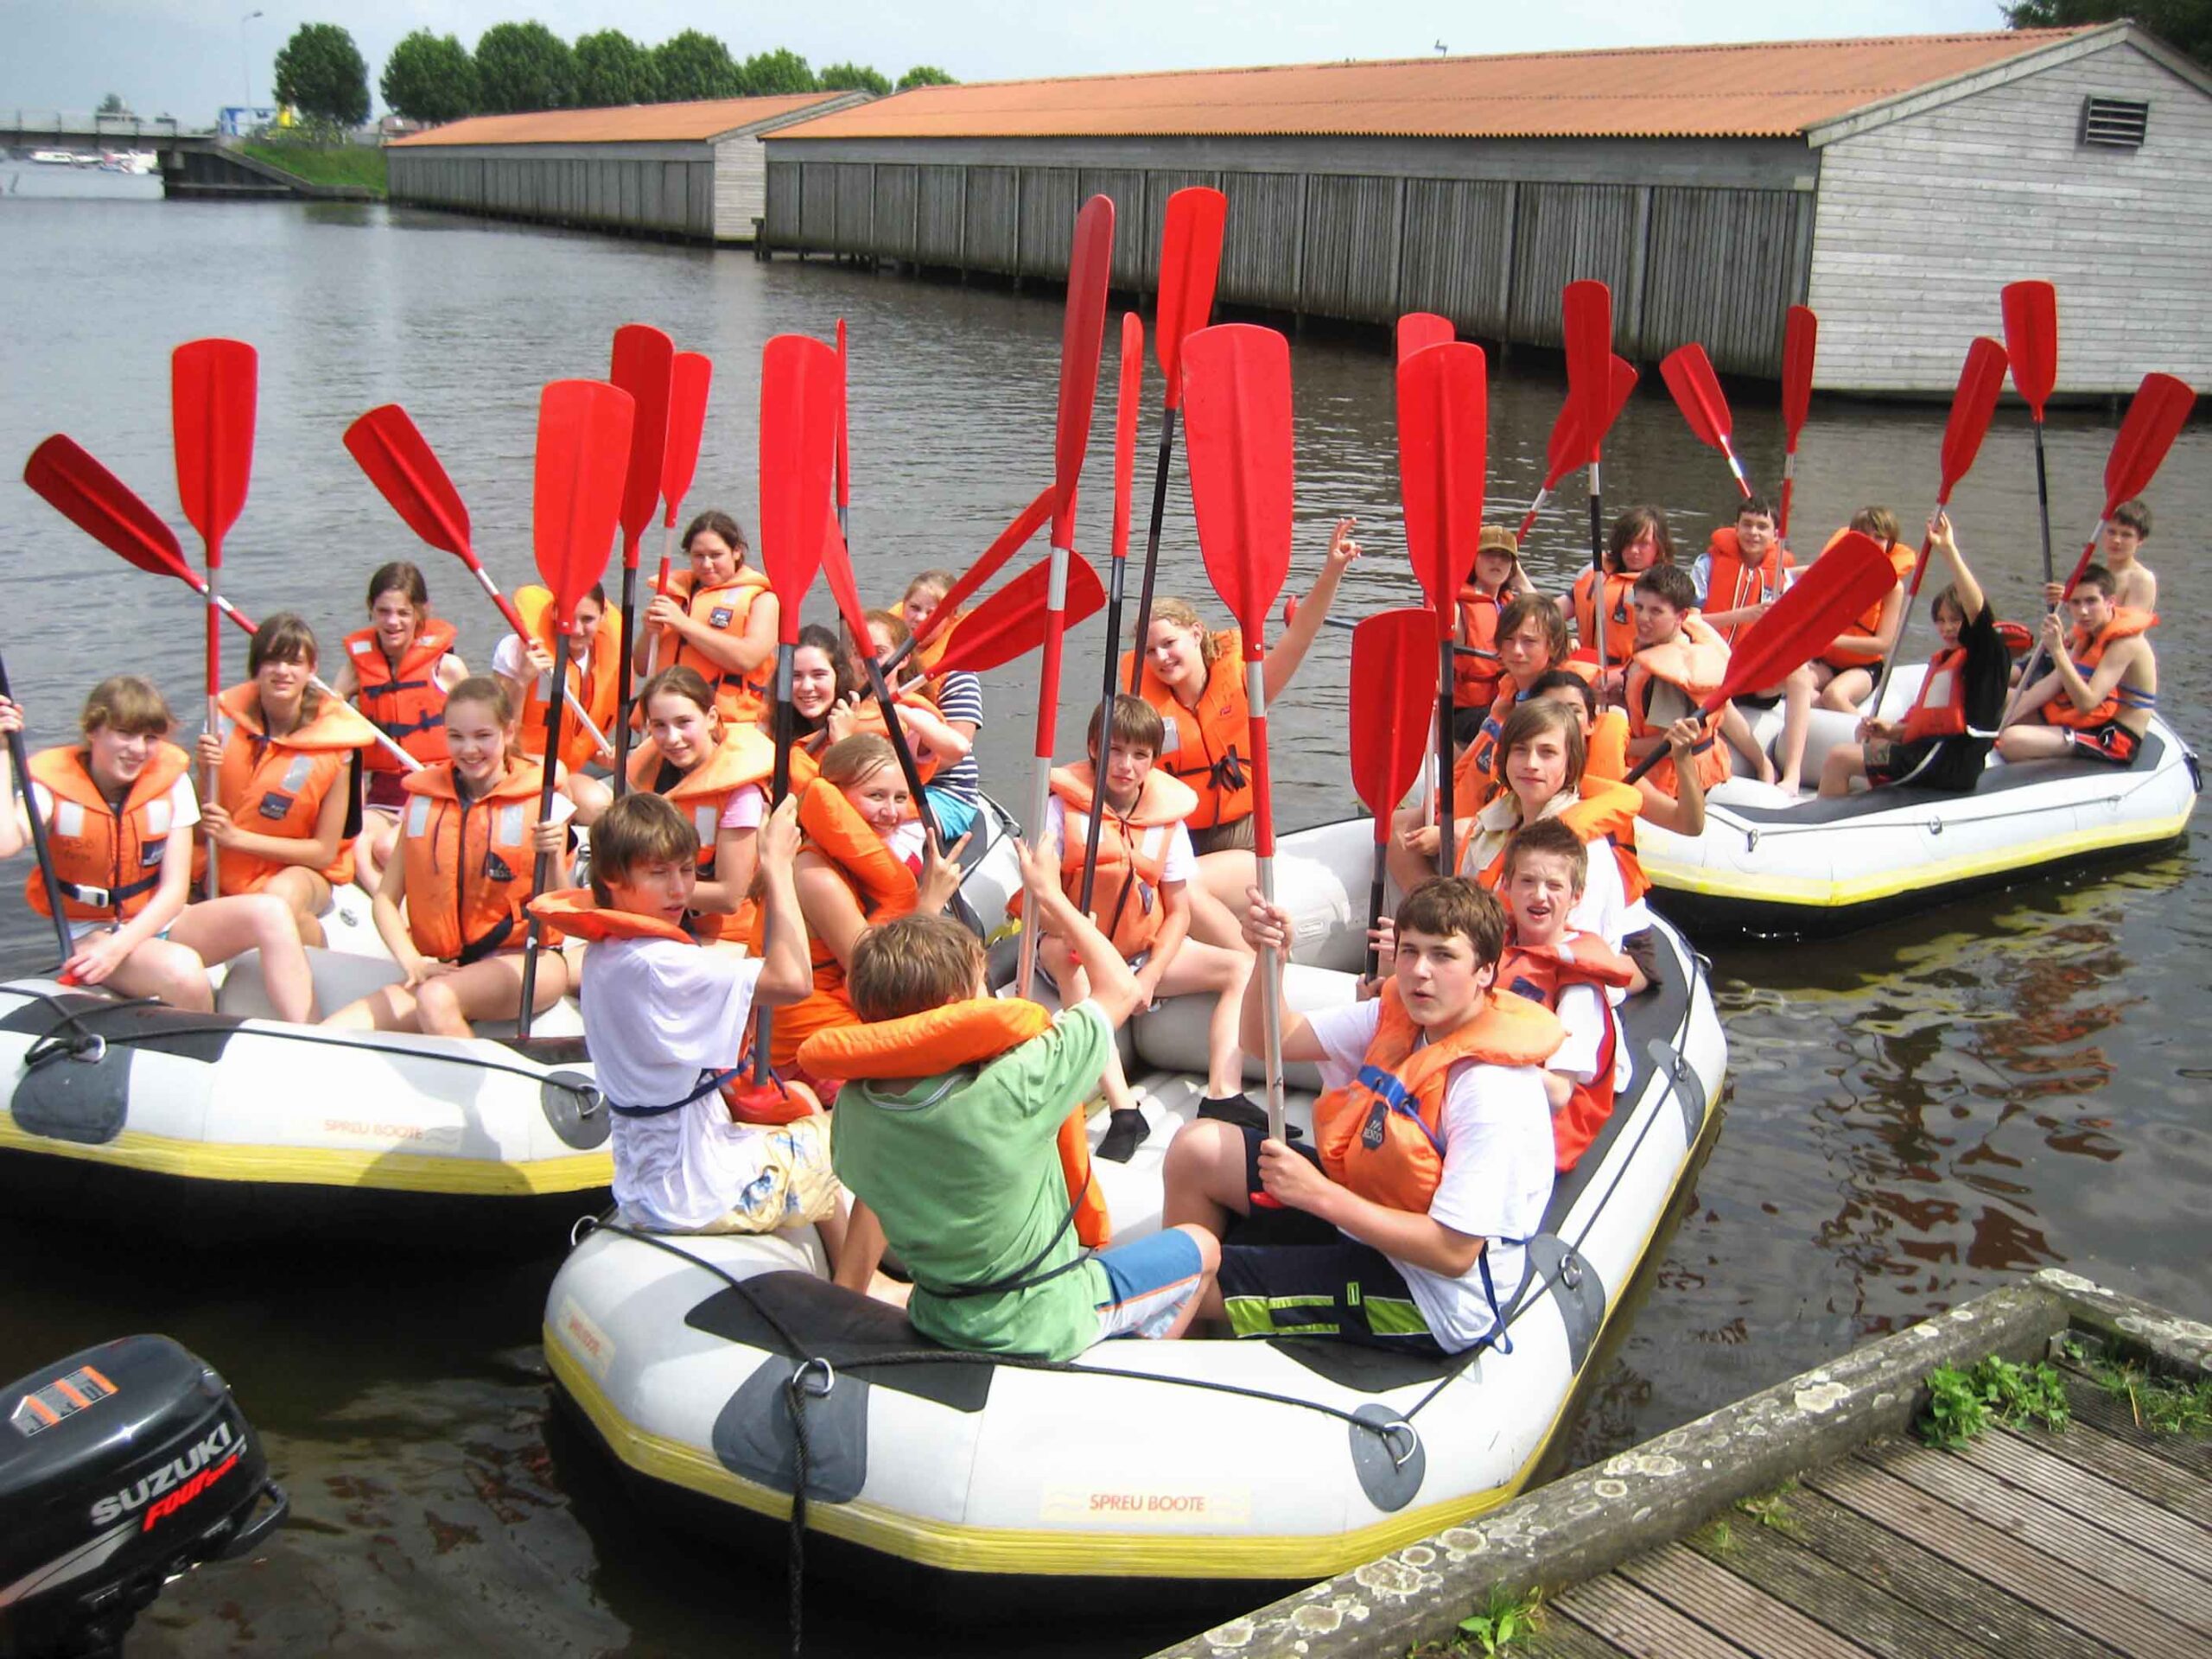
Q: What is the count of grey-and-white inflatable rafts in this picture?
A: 3